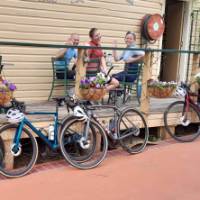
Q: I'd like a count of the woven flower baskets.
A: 3